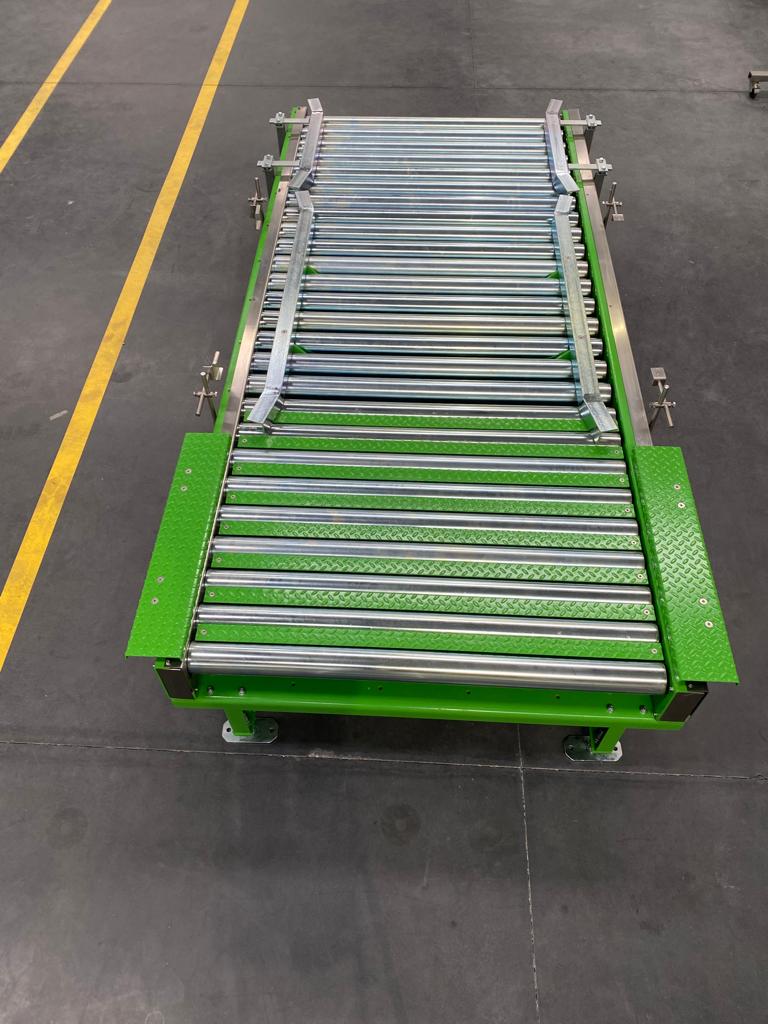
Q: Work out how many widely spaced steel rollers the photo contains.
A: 9